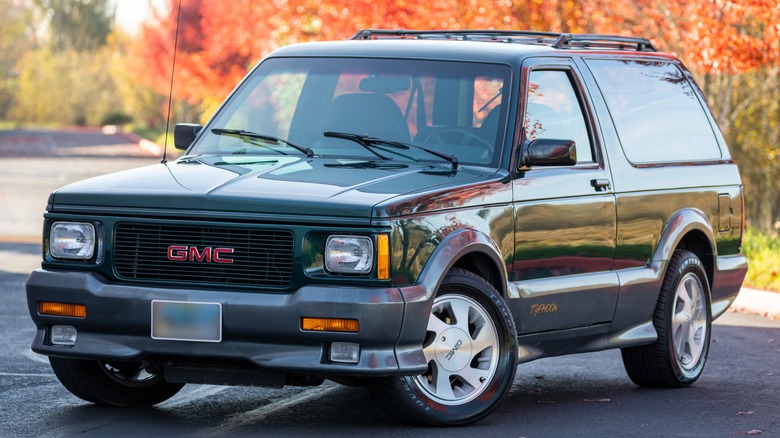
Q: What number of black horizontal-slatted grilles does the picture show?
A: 1